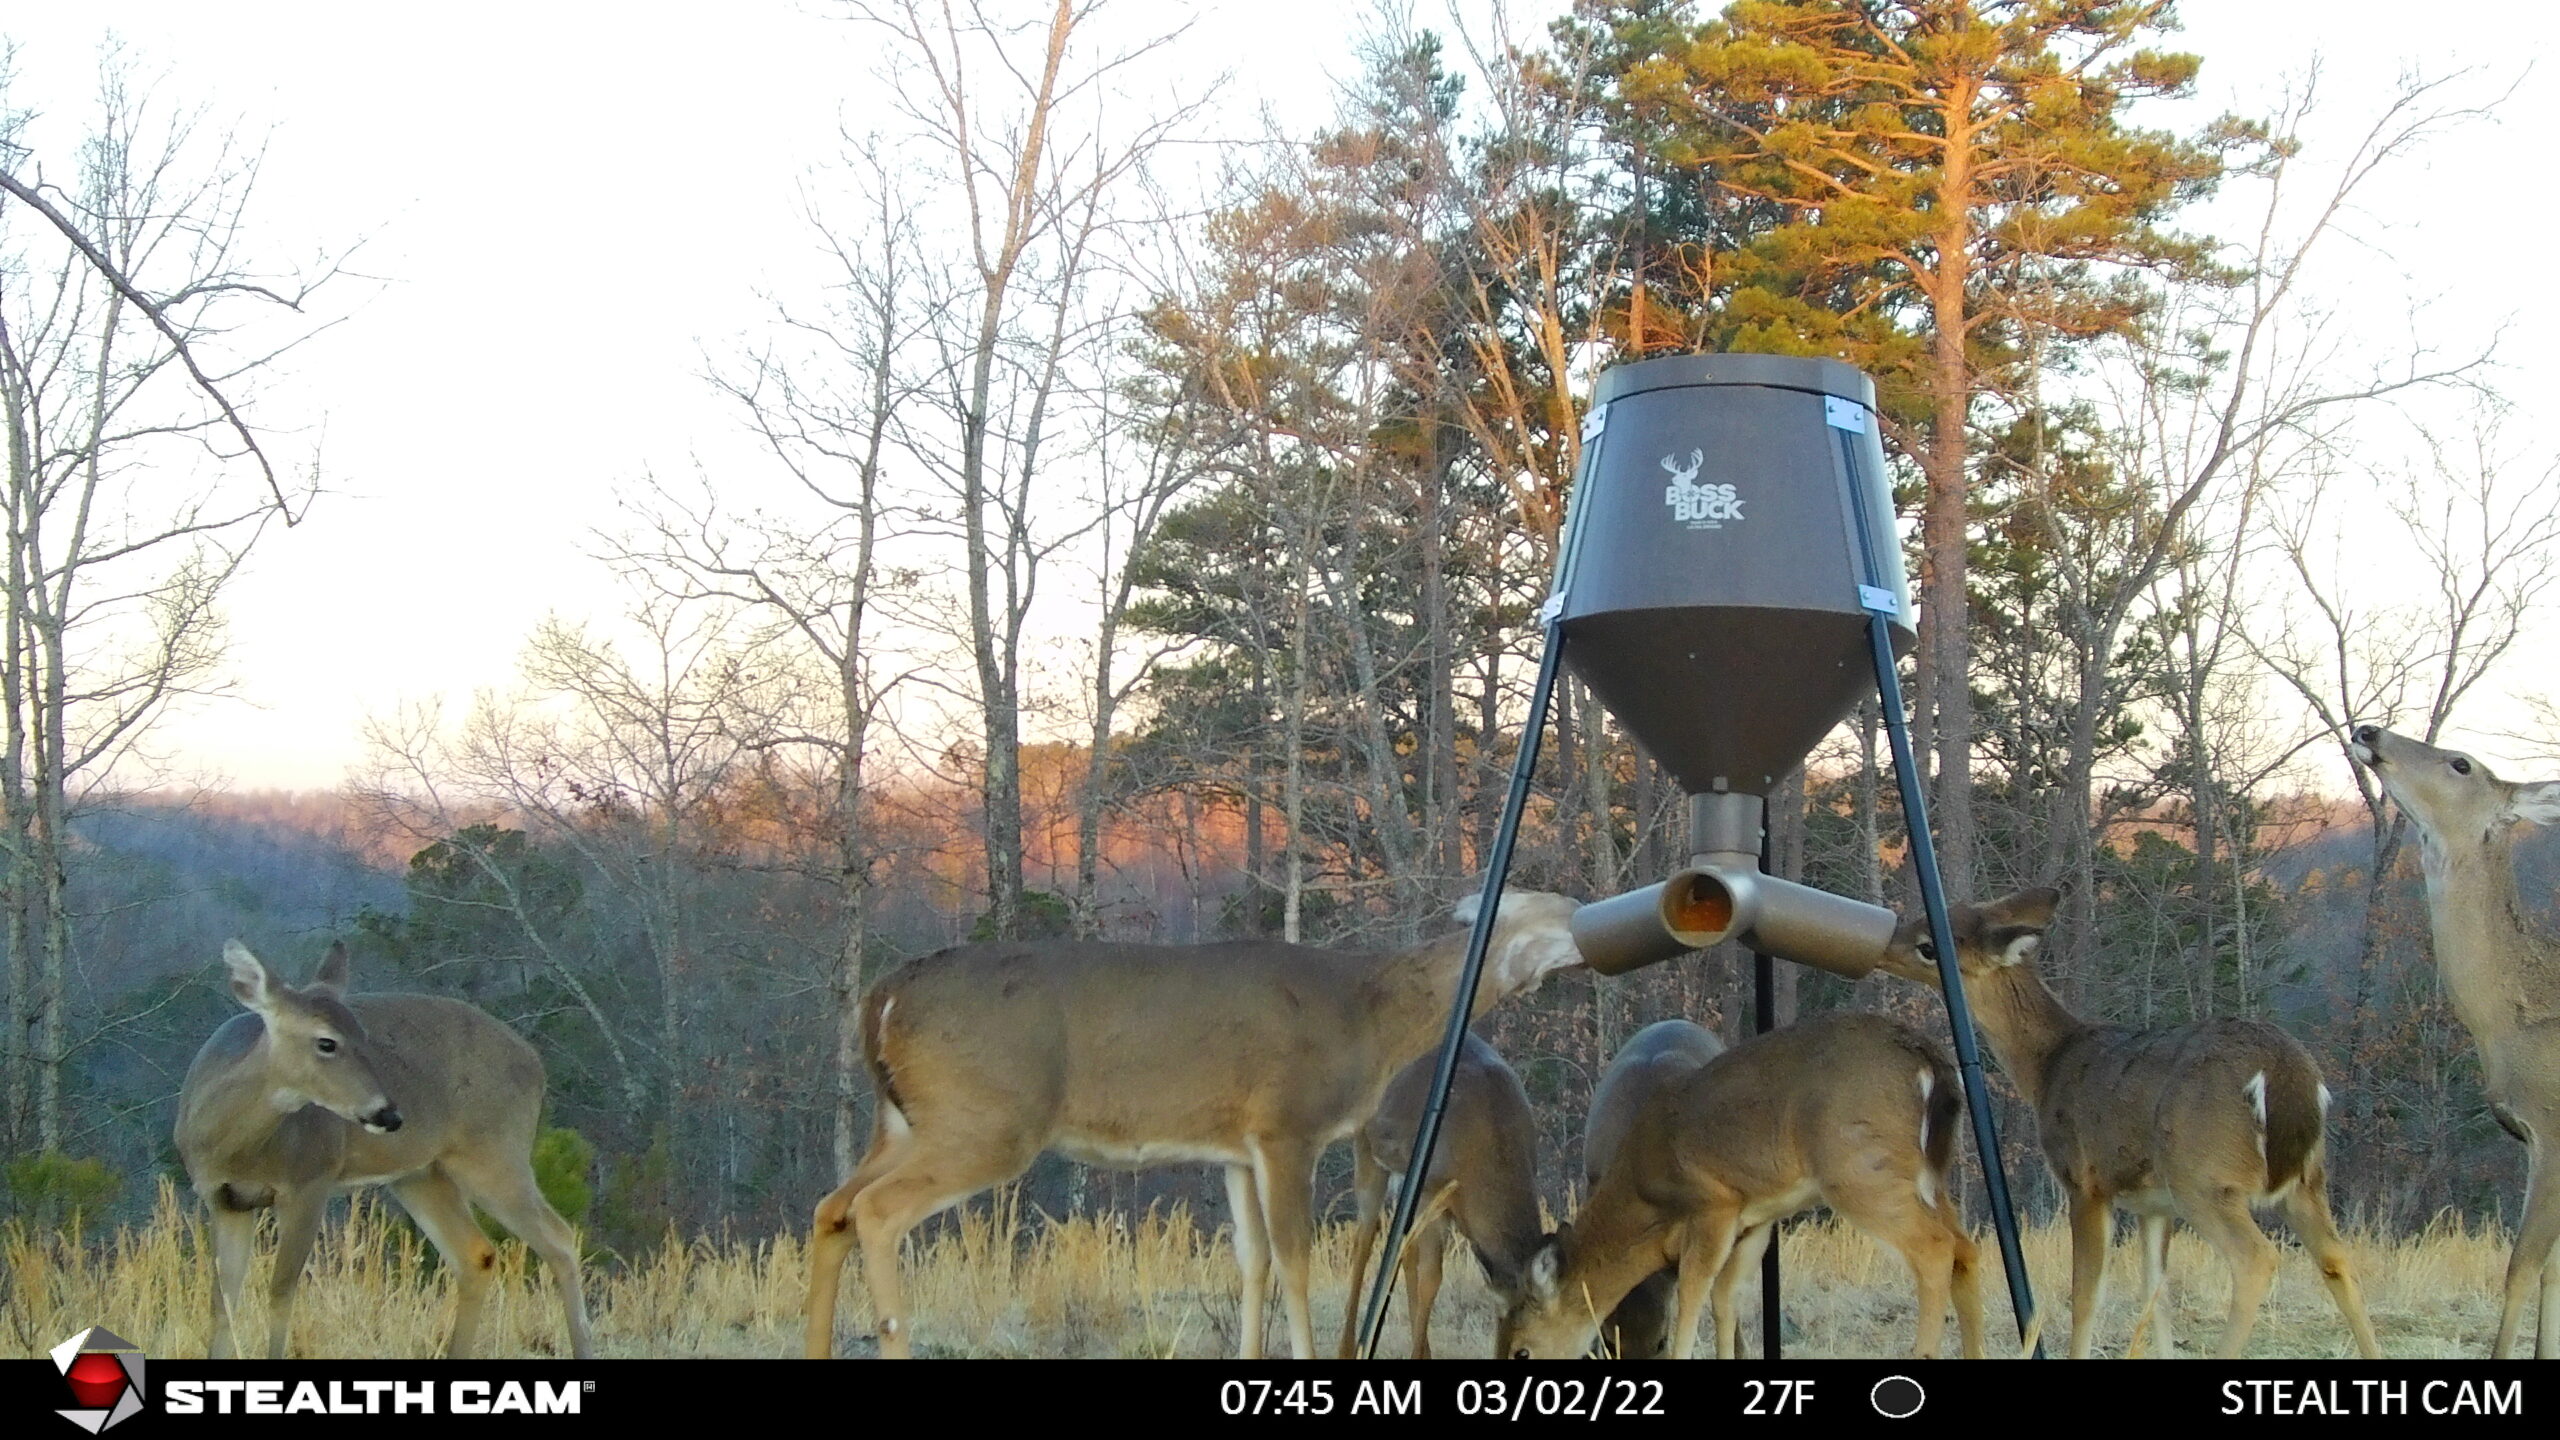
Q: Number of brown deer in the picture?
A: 7